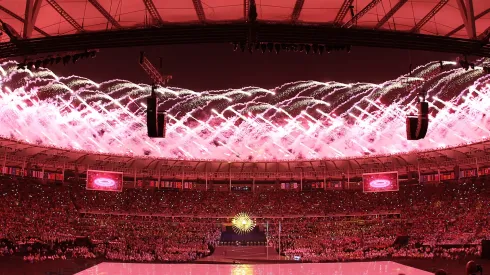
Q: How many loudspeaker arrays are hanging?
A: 2